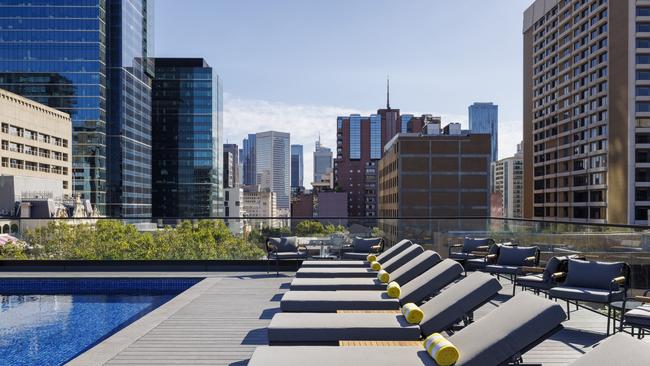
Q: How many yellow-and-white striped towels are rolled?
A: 6